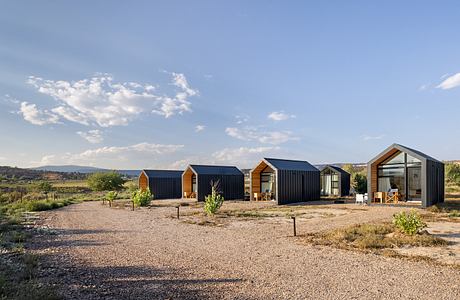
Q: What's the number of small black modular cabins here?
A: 5